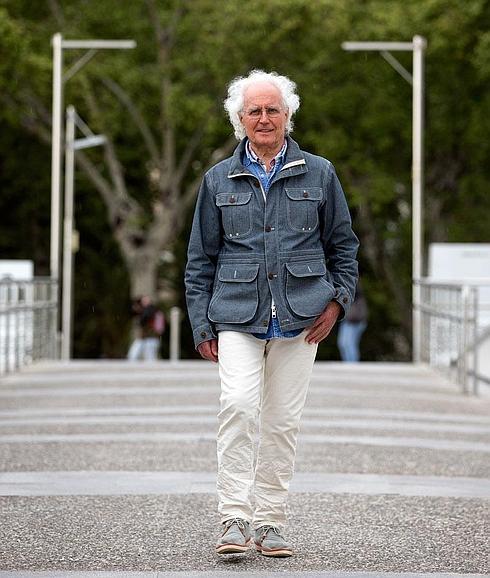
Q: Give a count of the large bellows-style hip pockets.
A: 2